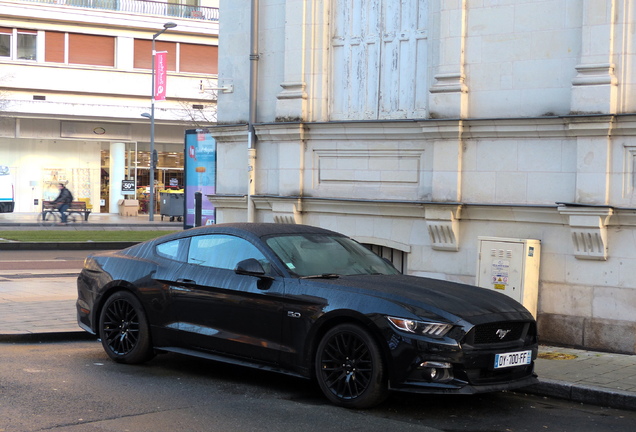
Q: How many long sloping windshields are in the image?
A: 1